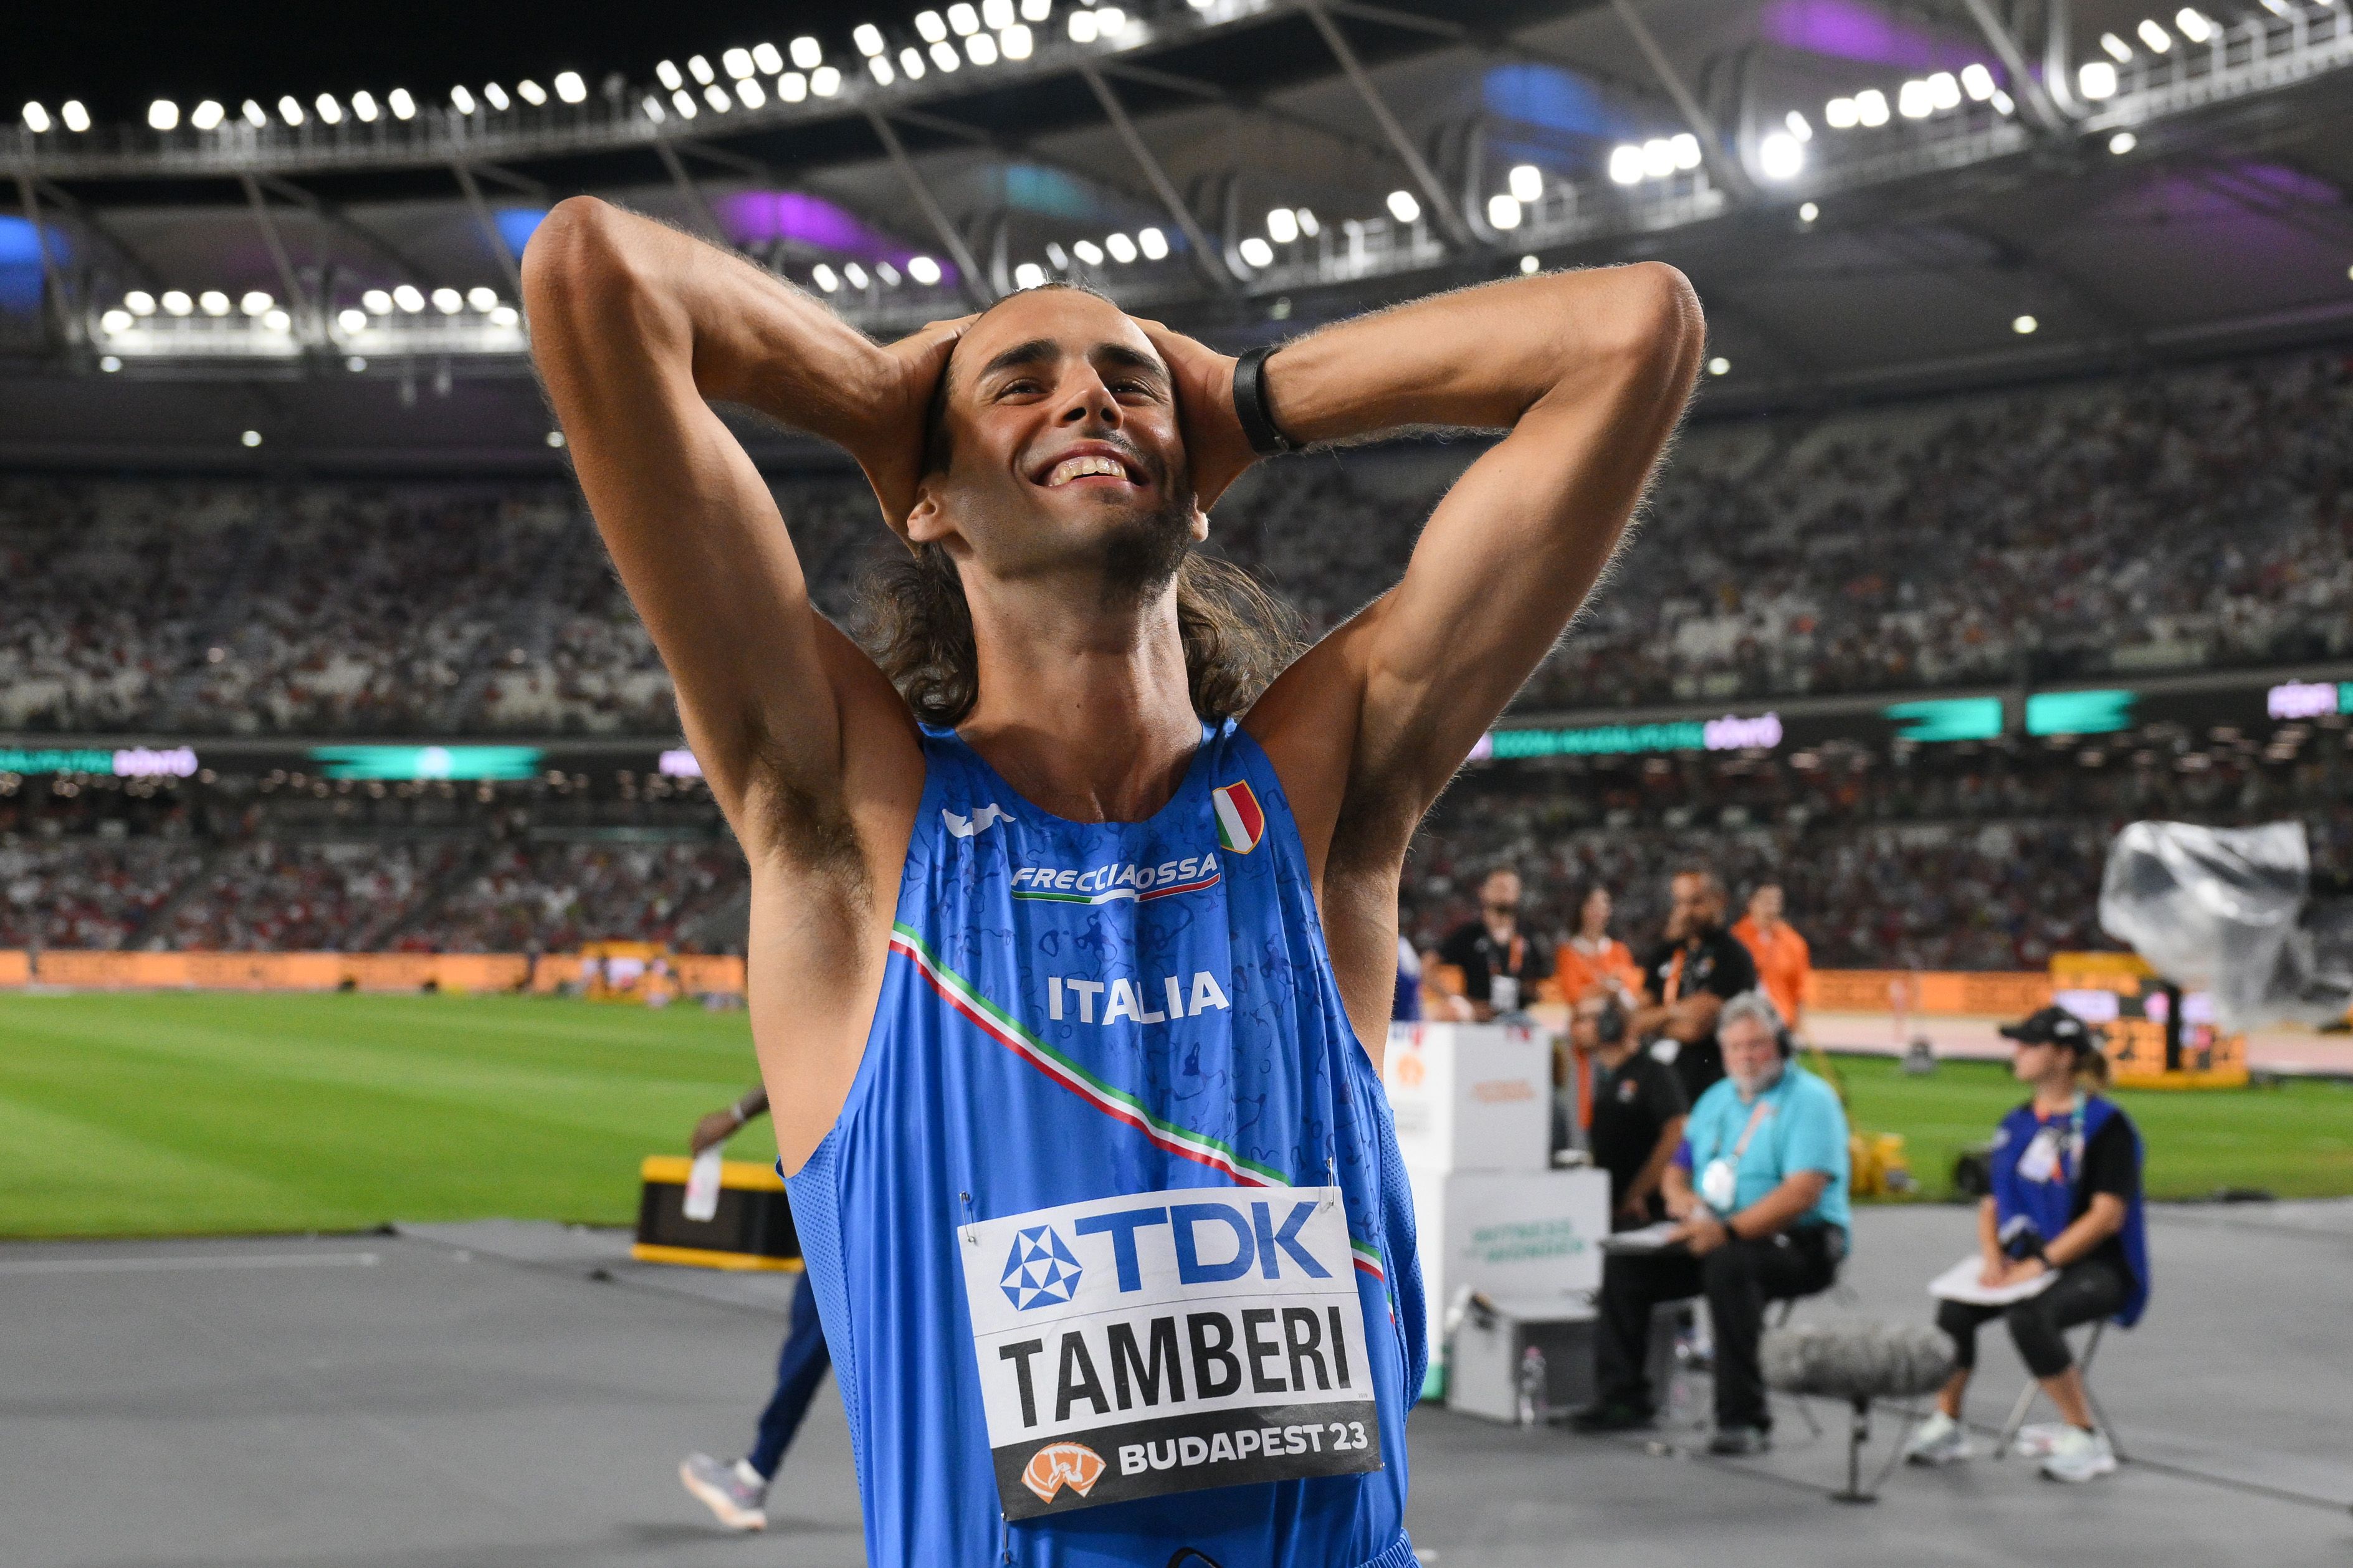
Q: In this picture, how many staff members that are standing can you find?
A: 4